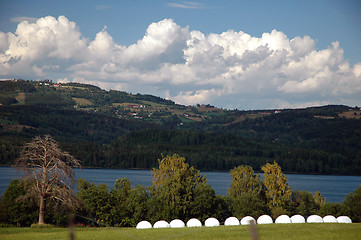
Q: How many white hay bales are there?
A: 13